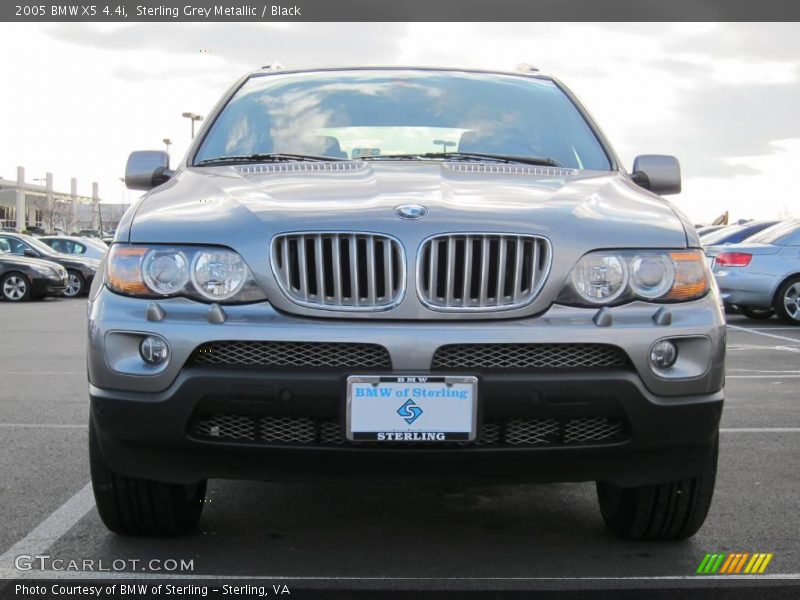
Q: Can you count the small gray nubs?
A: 4